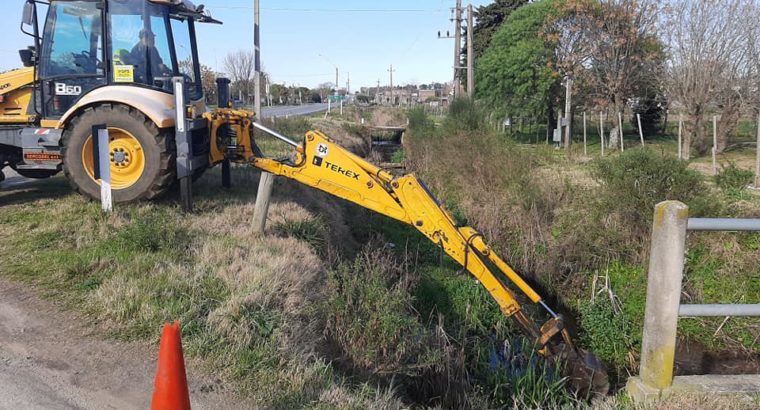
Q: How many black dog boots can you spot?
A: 0